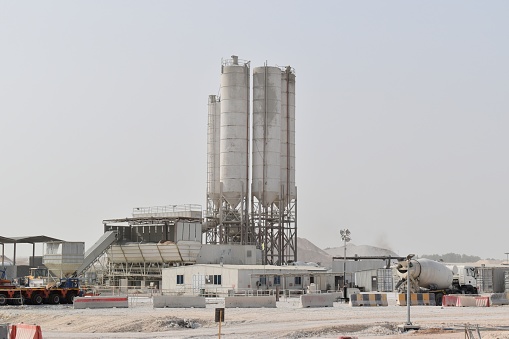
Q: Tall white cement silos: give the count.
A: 4